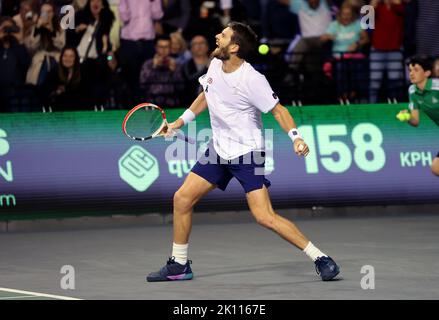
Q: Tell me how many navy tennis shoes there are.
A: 2